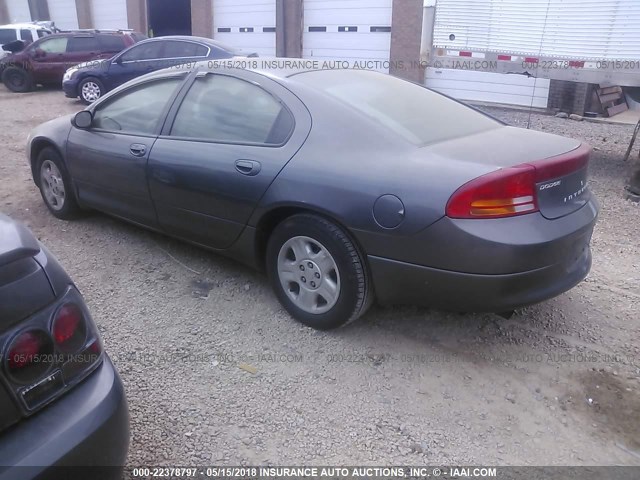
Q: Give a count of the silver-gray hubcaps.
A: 3